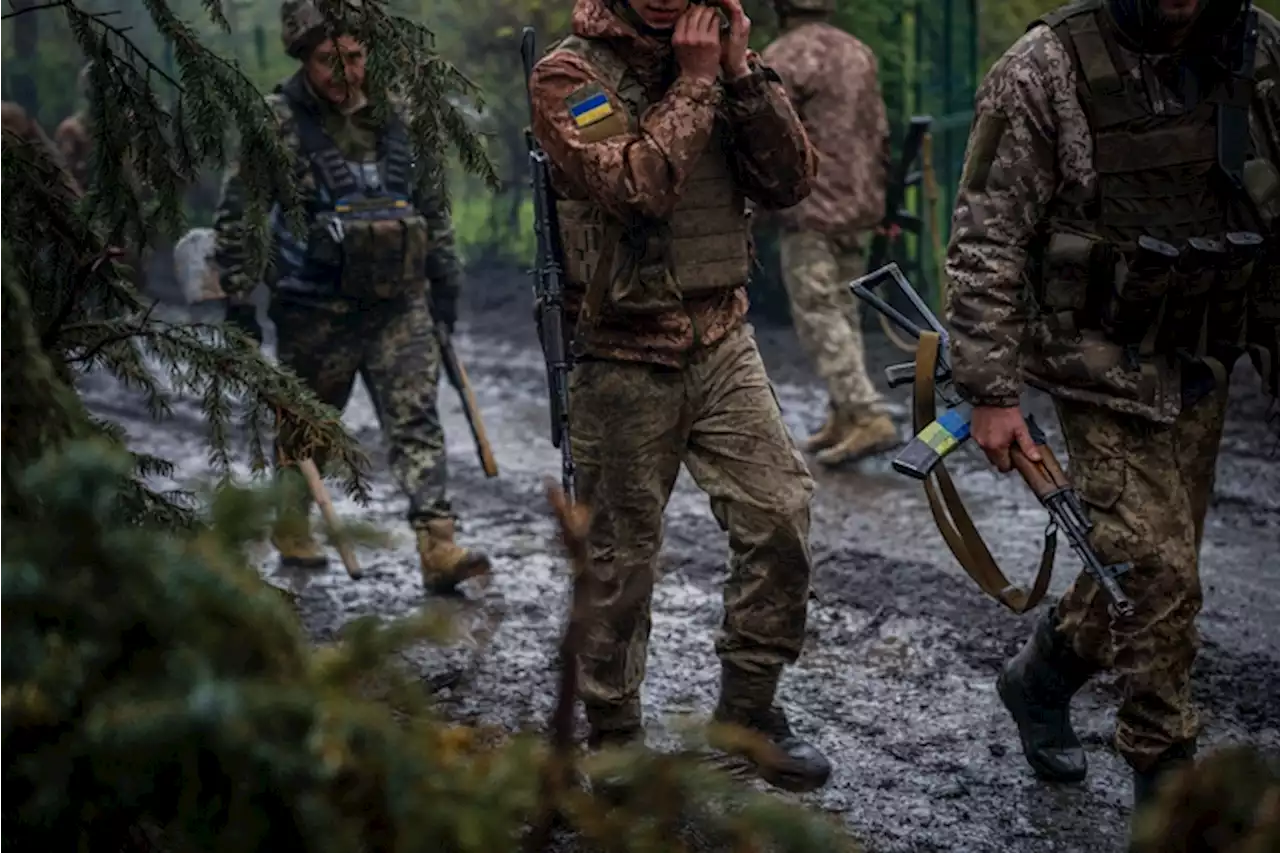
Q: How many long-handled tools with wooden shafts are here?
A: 2